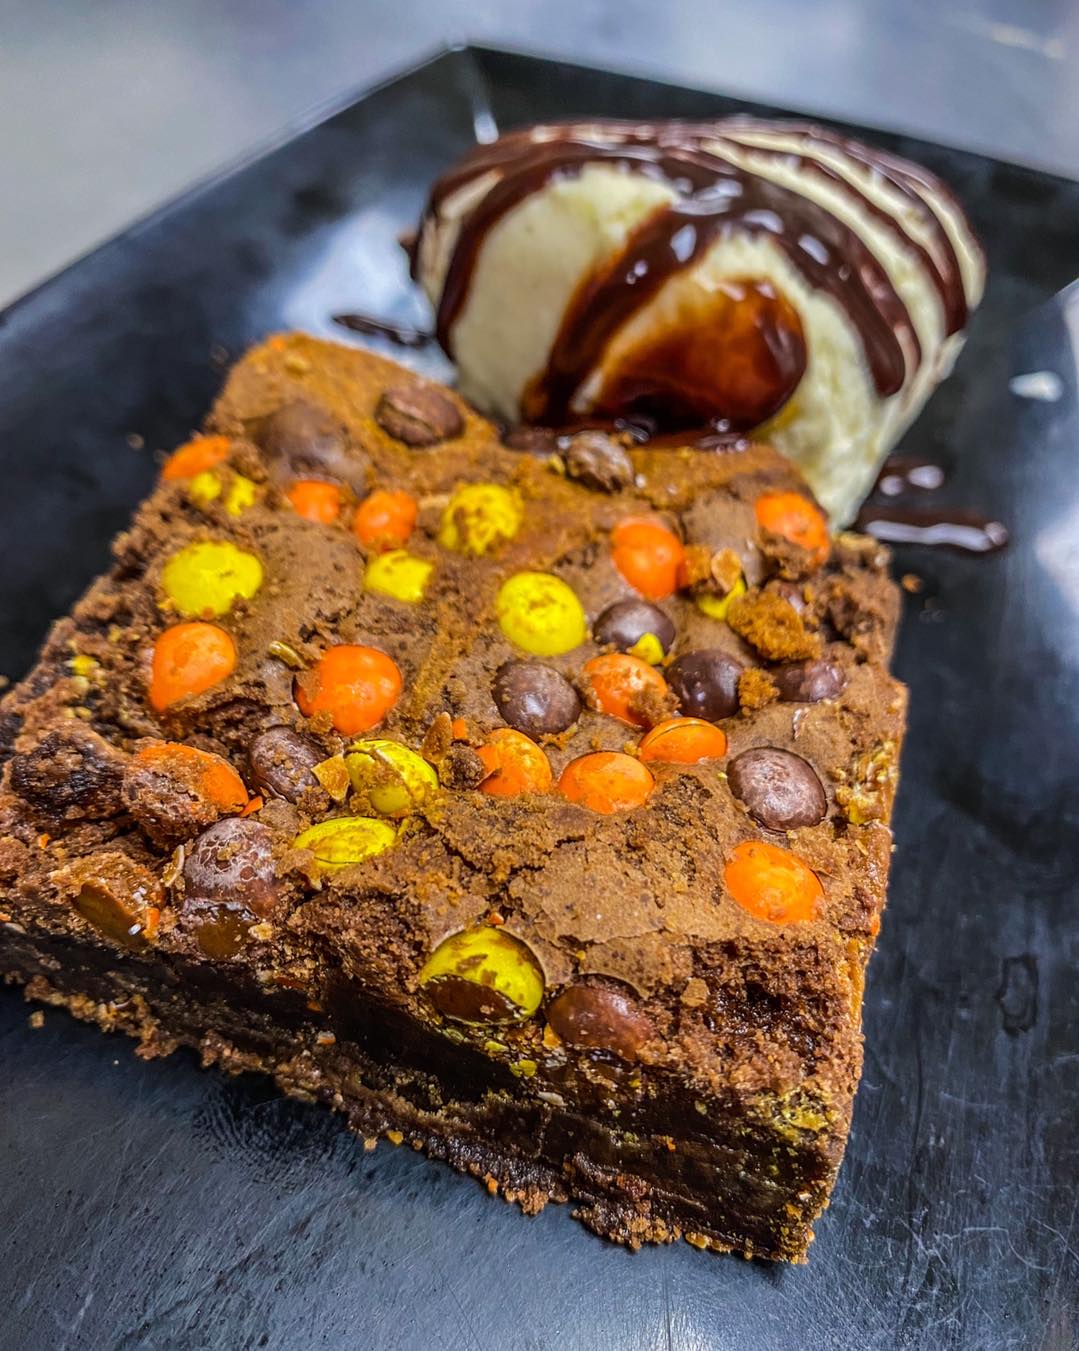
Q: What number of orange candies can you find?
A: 13